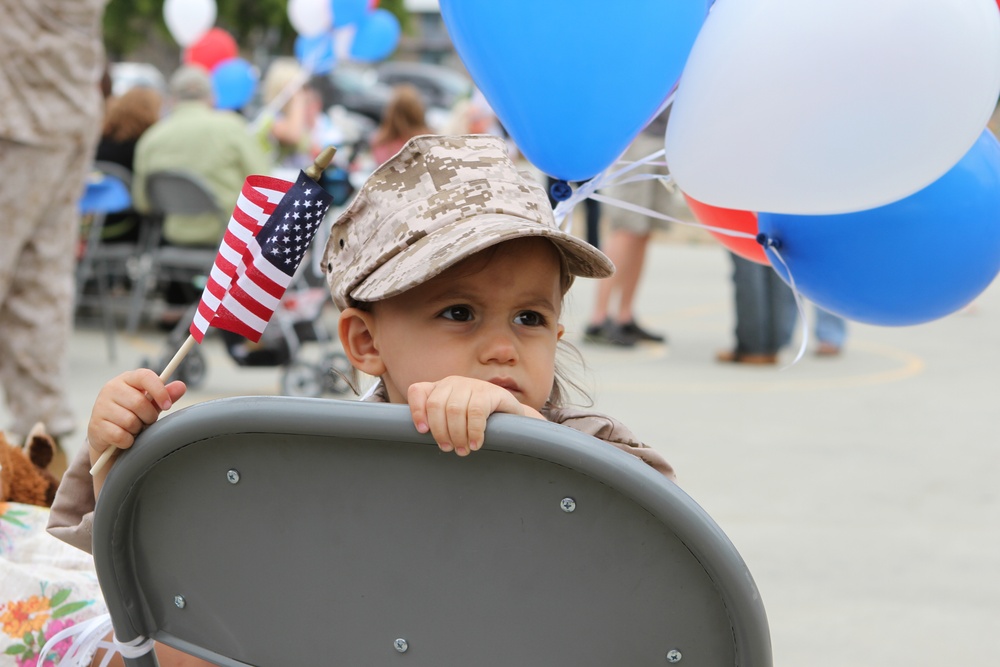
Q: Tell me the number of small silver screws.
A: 5